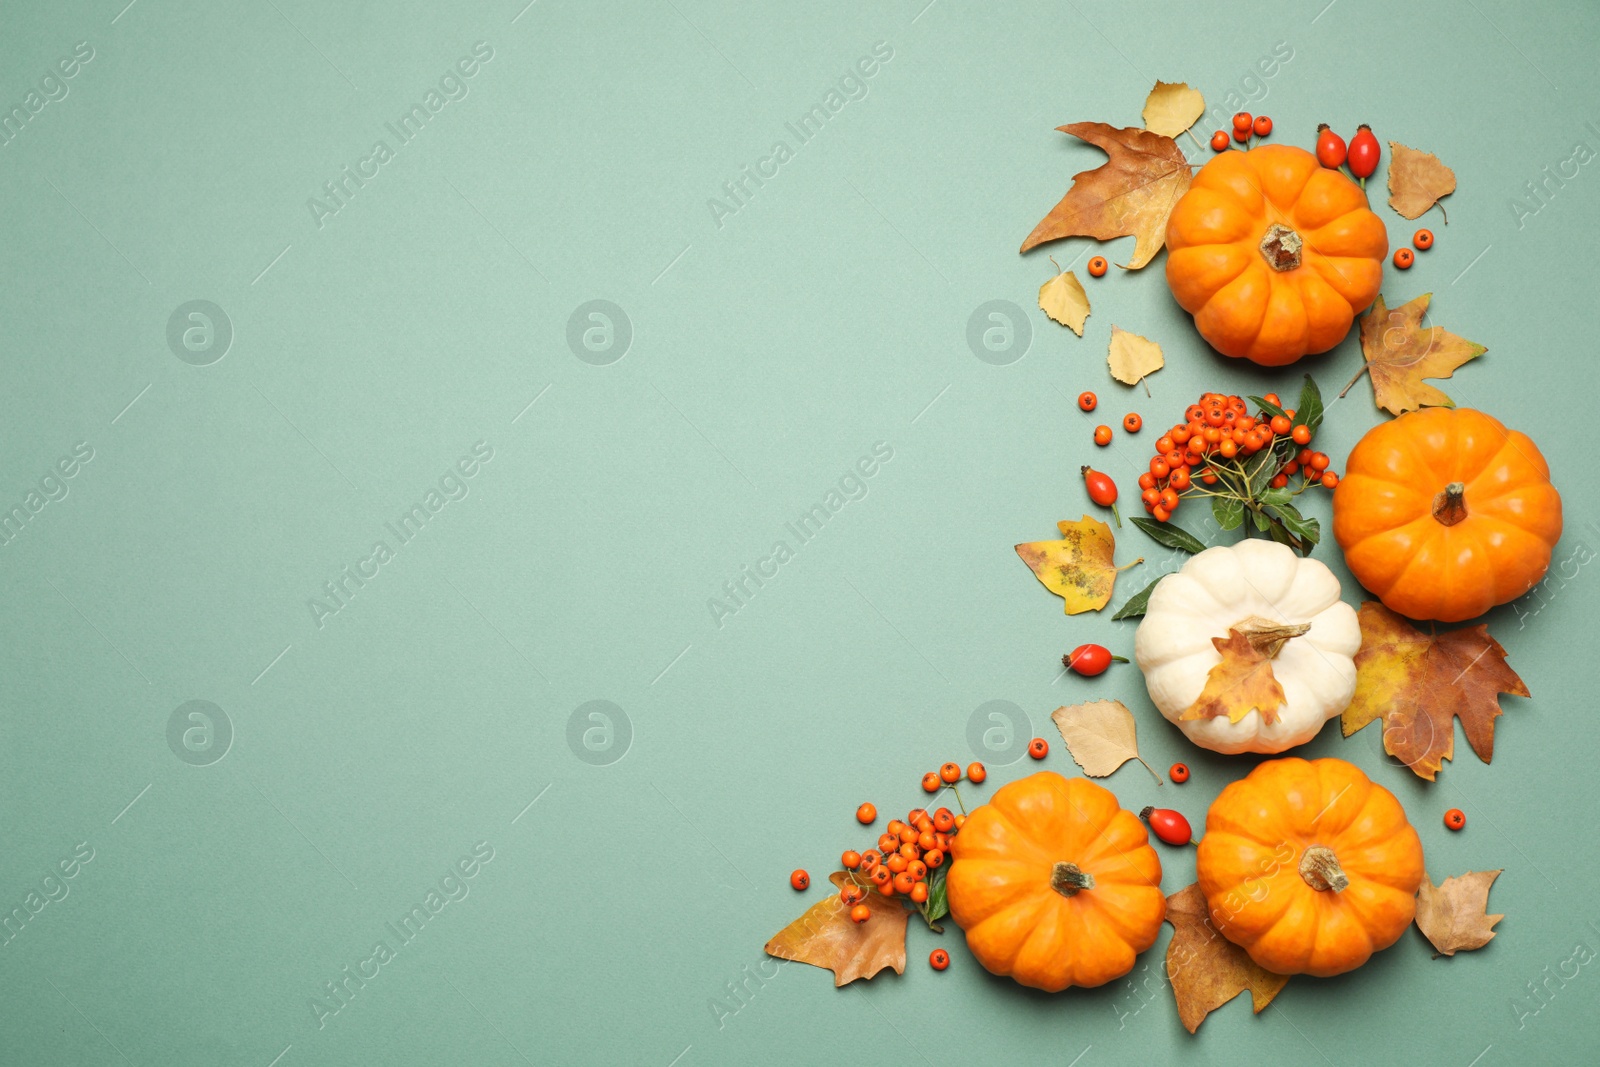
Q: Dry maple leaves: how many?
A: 8